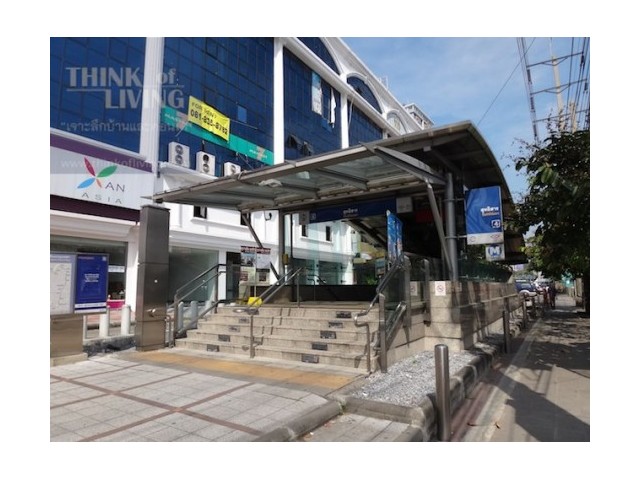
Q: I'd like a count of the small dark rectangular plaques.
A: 10